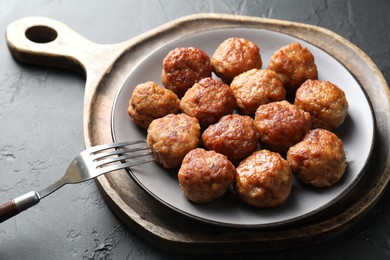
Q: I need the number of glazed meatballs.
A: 13